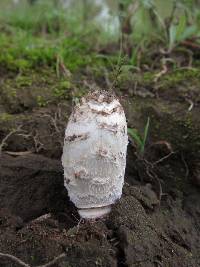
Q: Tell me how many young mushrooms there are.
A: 1